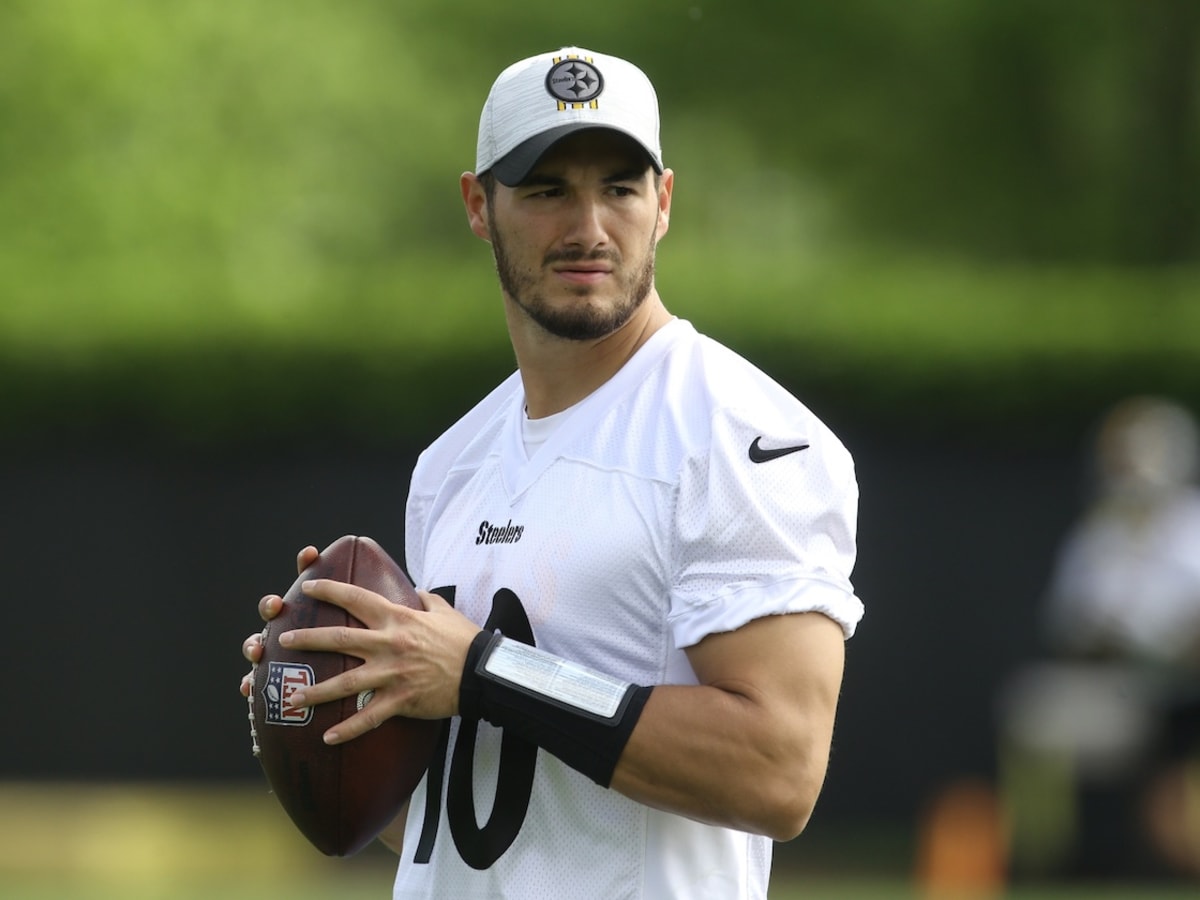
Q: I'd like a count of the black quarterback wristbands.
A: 1